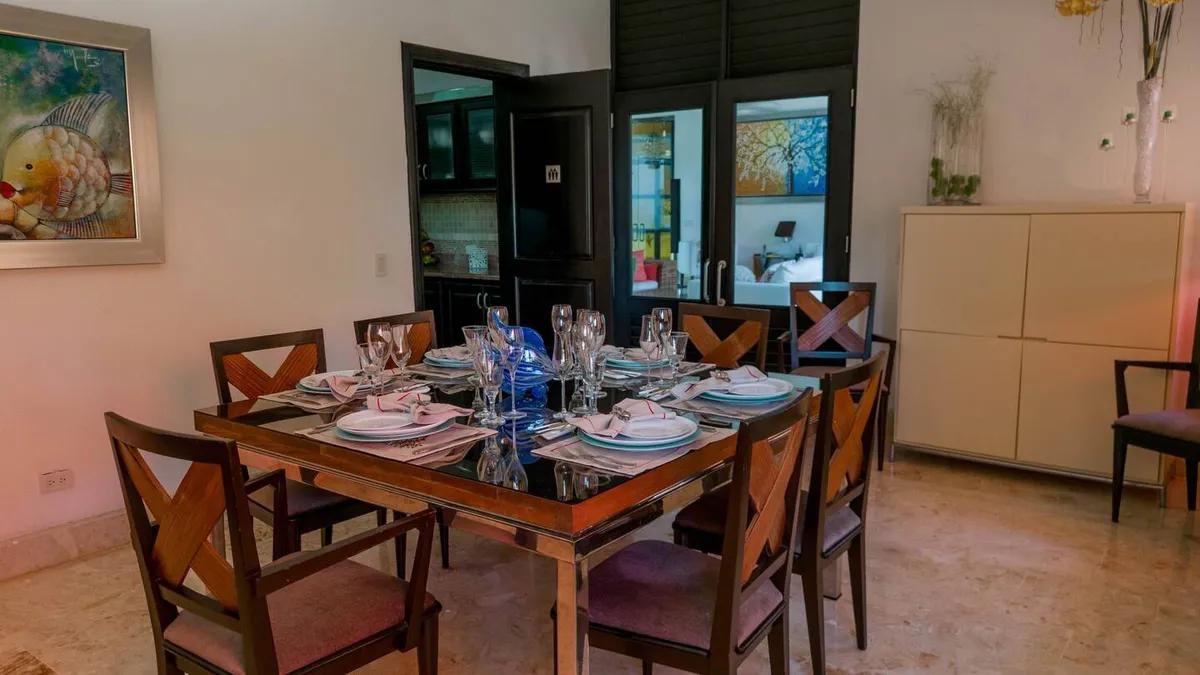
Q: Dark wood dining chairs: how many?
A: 8